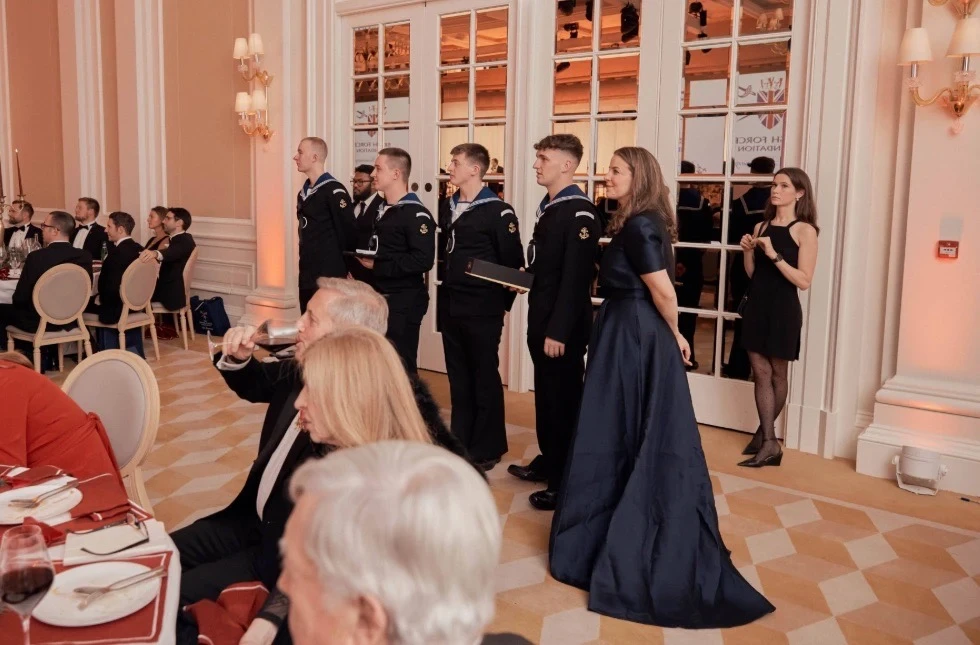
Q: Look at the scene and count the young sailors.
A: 4